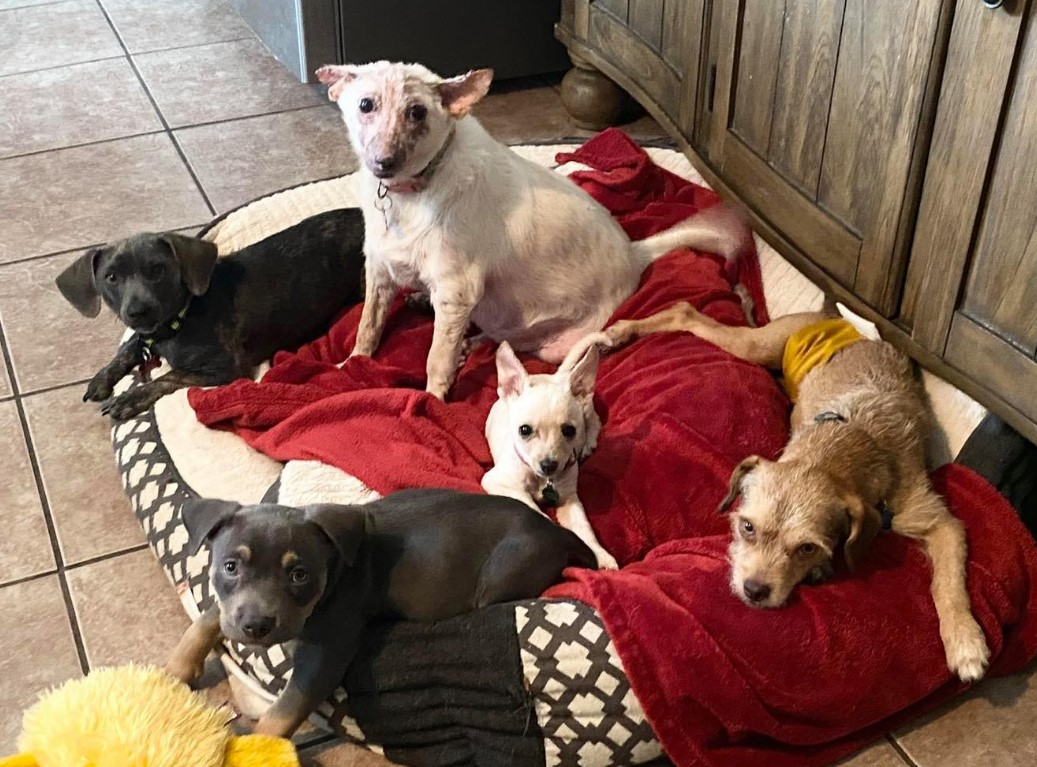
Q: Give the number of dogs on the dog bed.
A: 5